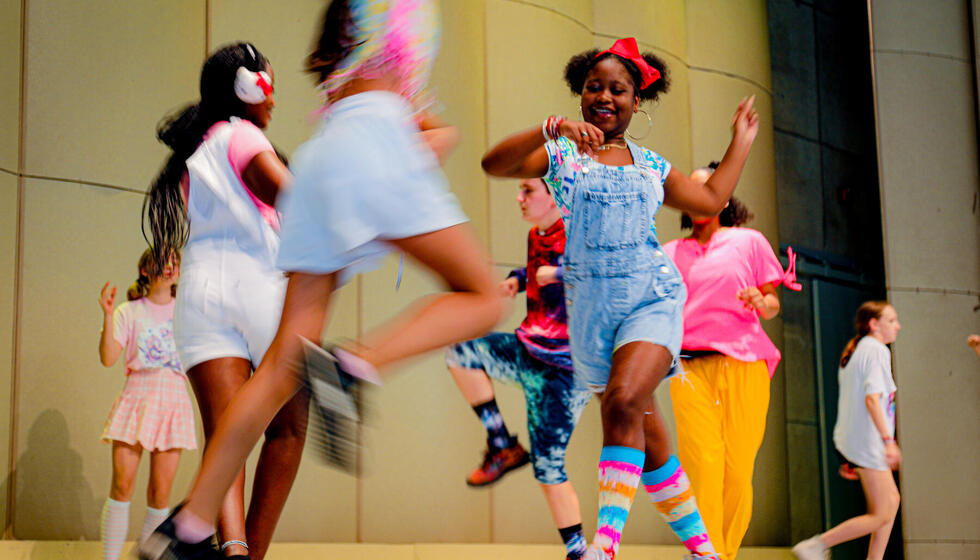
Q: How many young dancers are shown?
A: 7